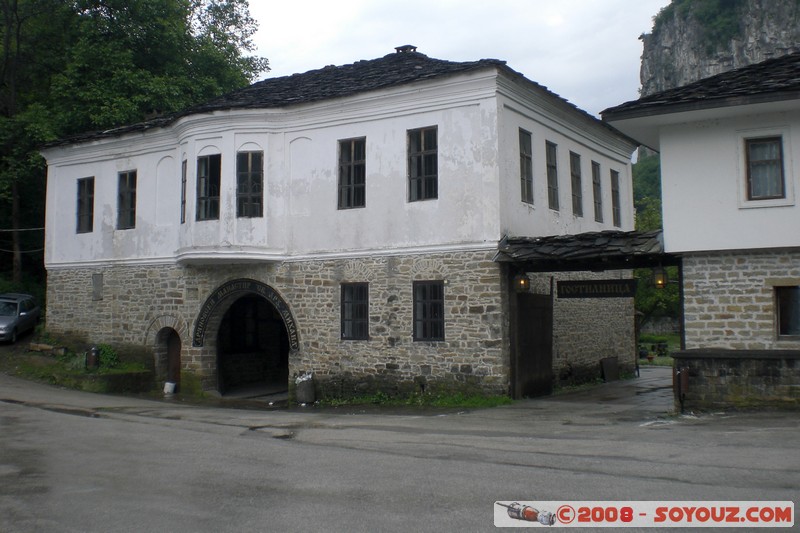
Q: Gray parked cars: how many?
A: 1